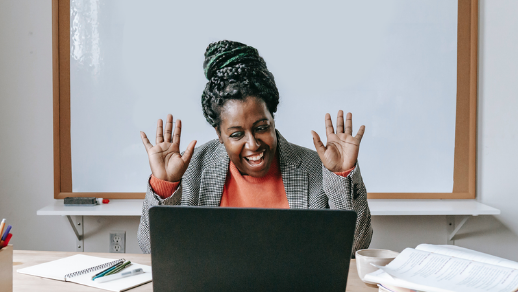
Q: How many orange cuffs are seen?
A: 2